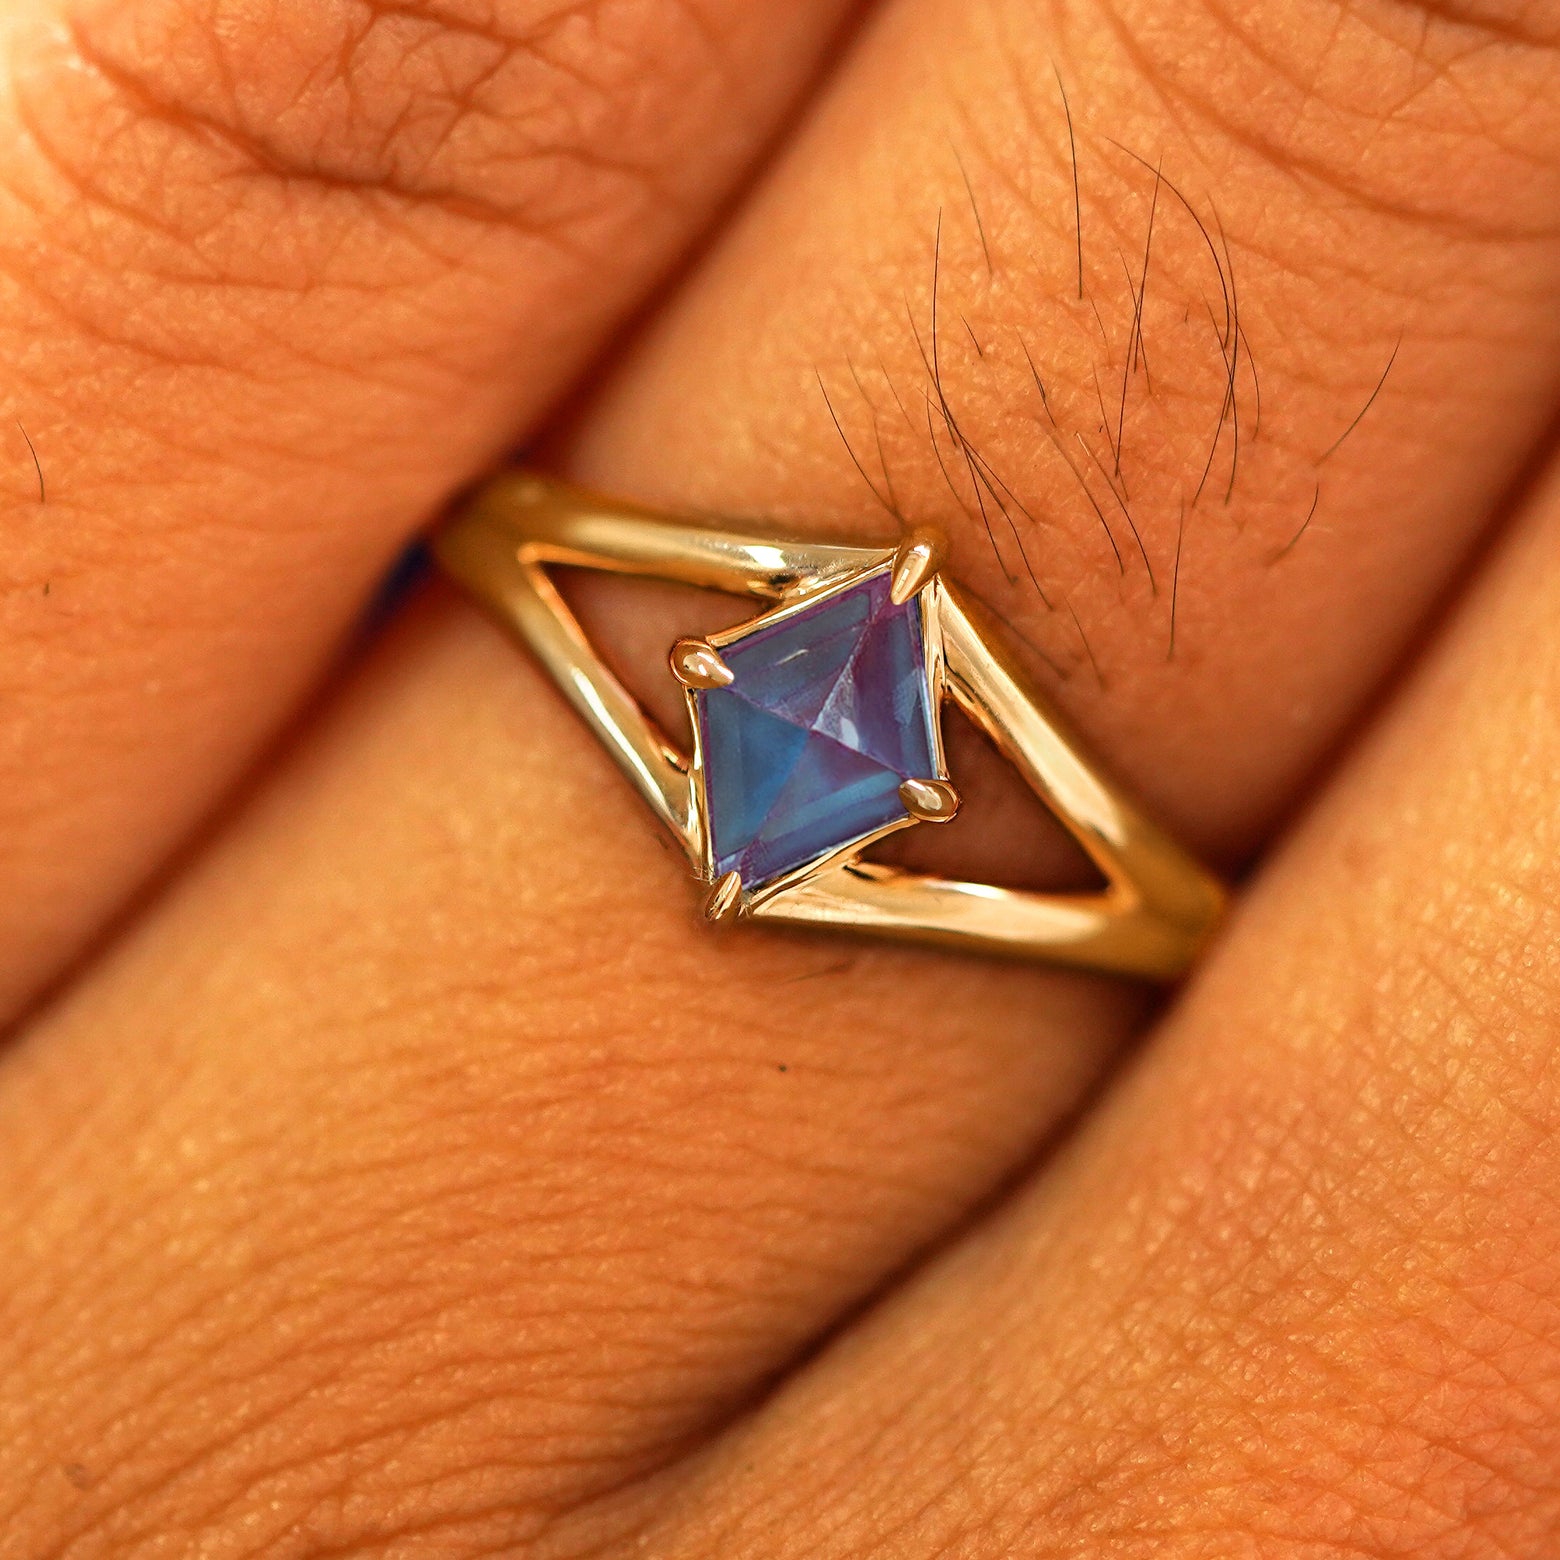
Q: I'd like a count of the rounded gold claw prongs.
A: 4